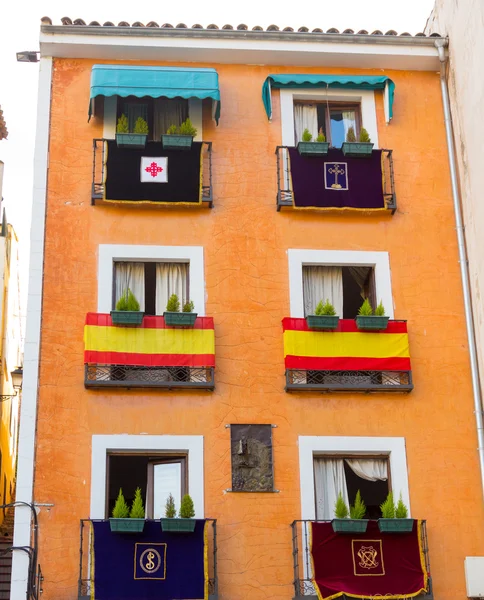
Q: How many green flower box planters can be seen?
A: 12